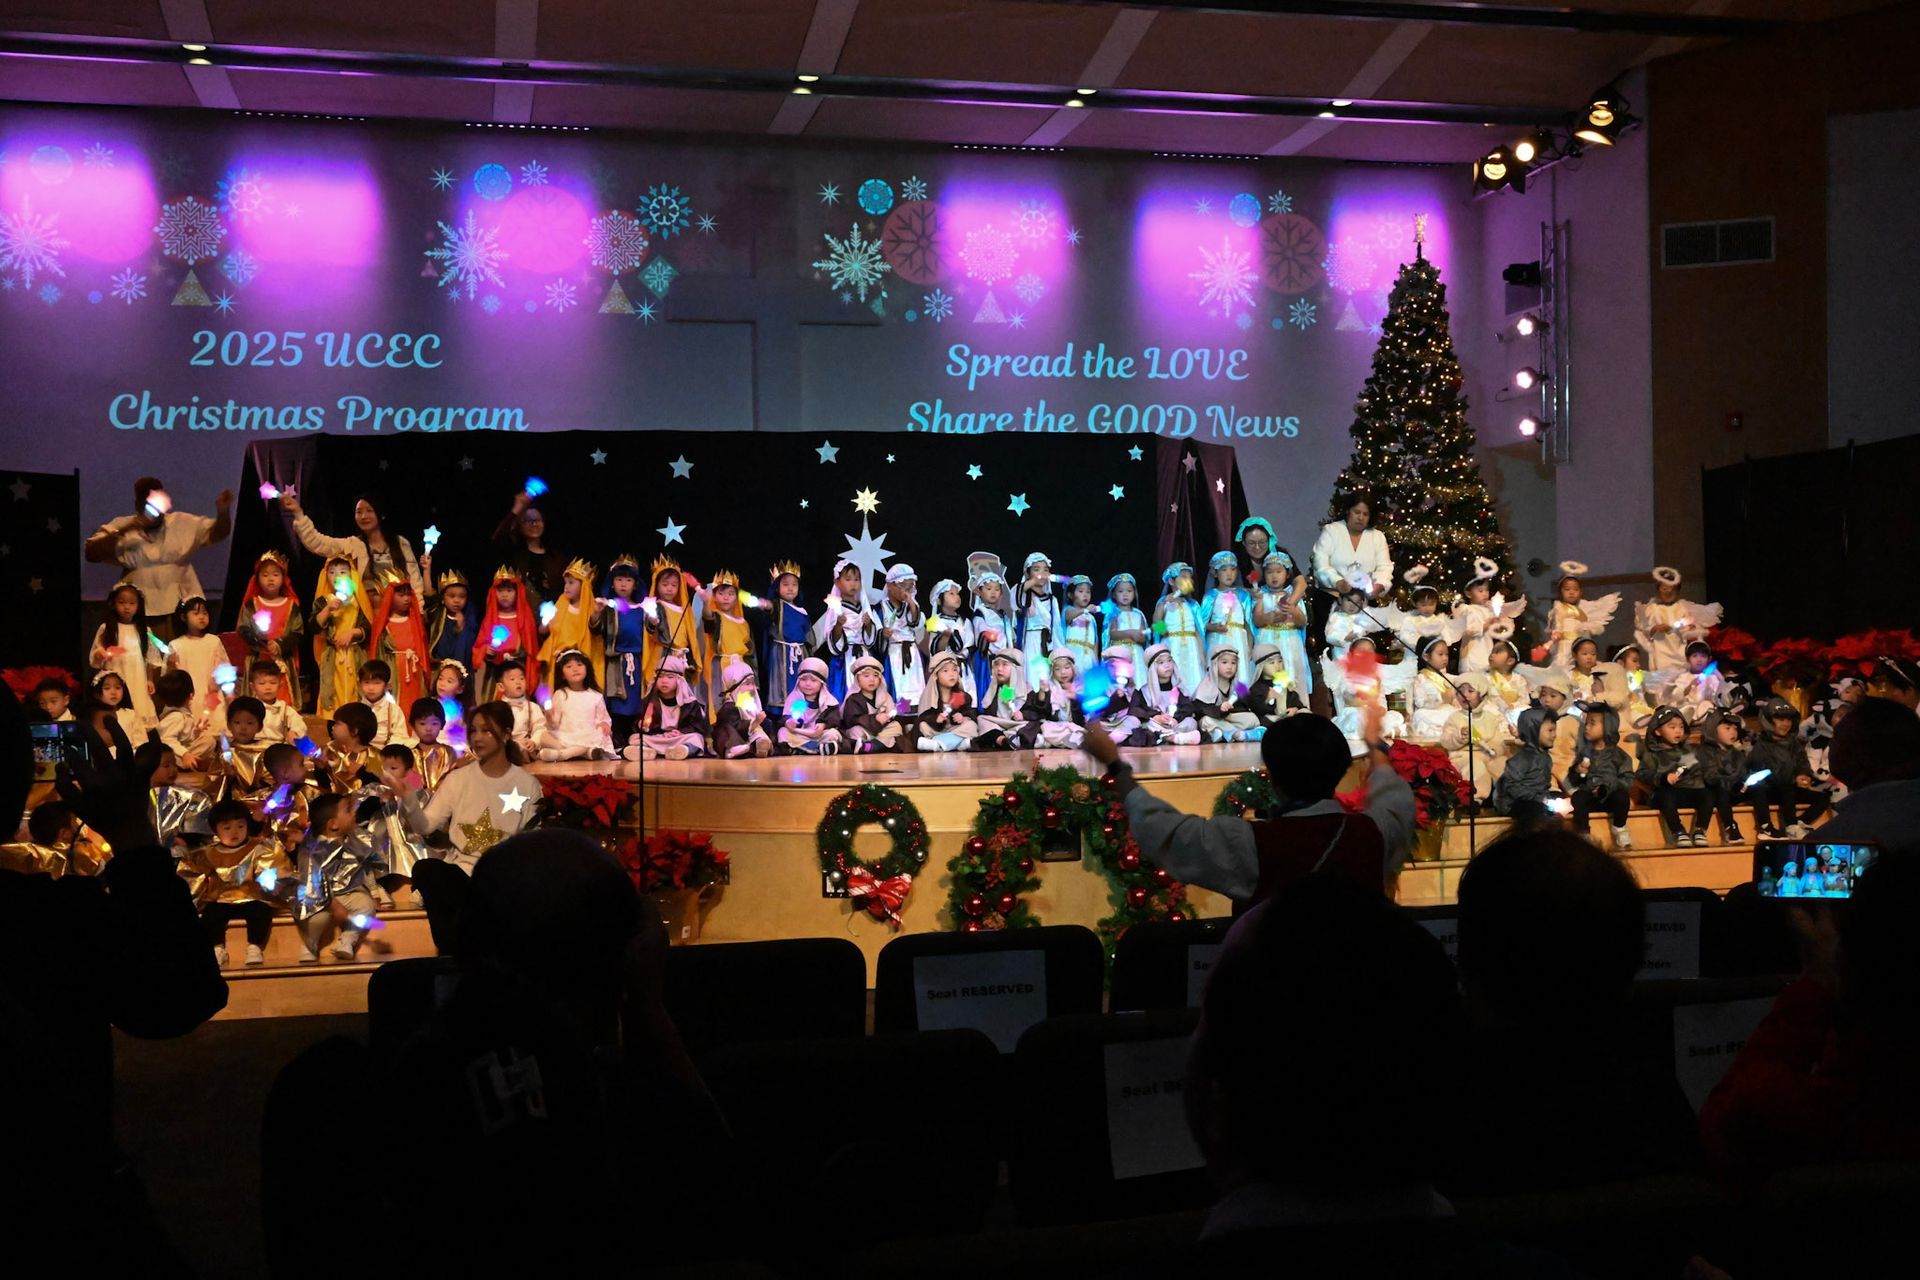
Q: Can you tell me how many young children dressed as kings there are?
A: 10